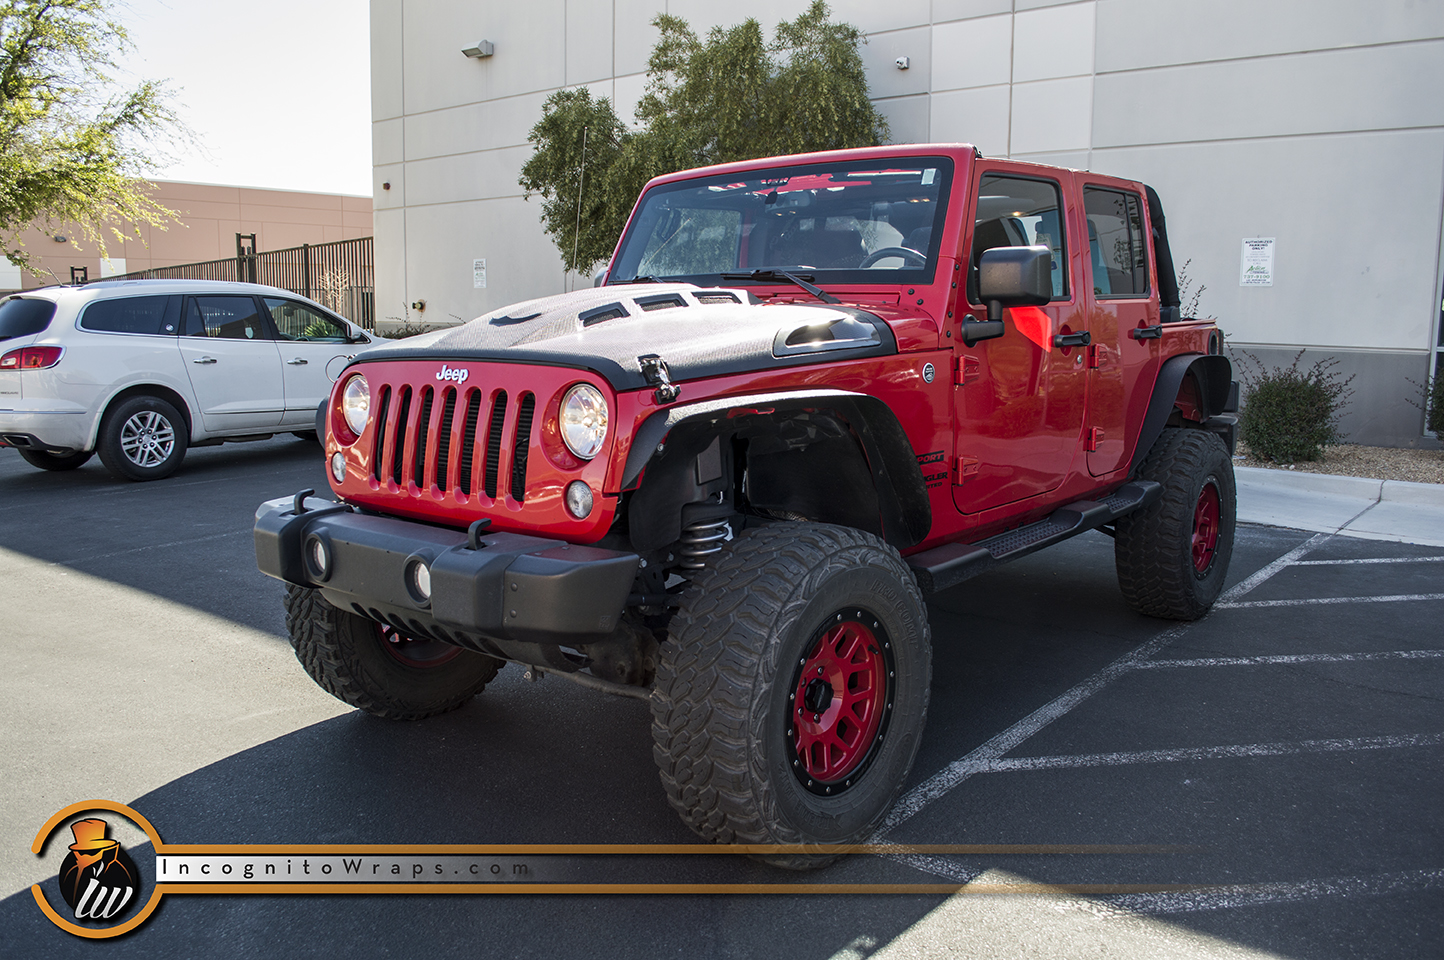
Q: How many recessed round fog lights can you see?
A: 2